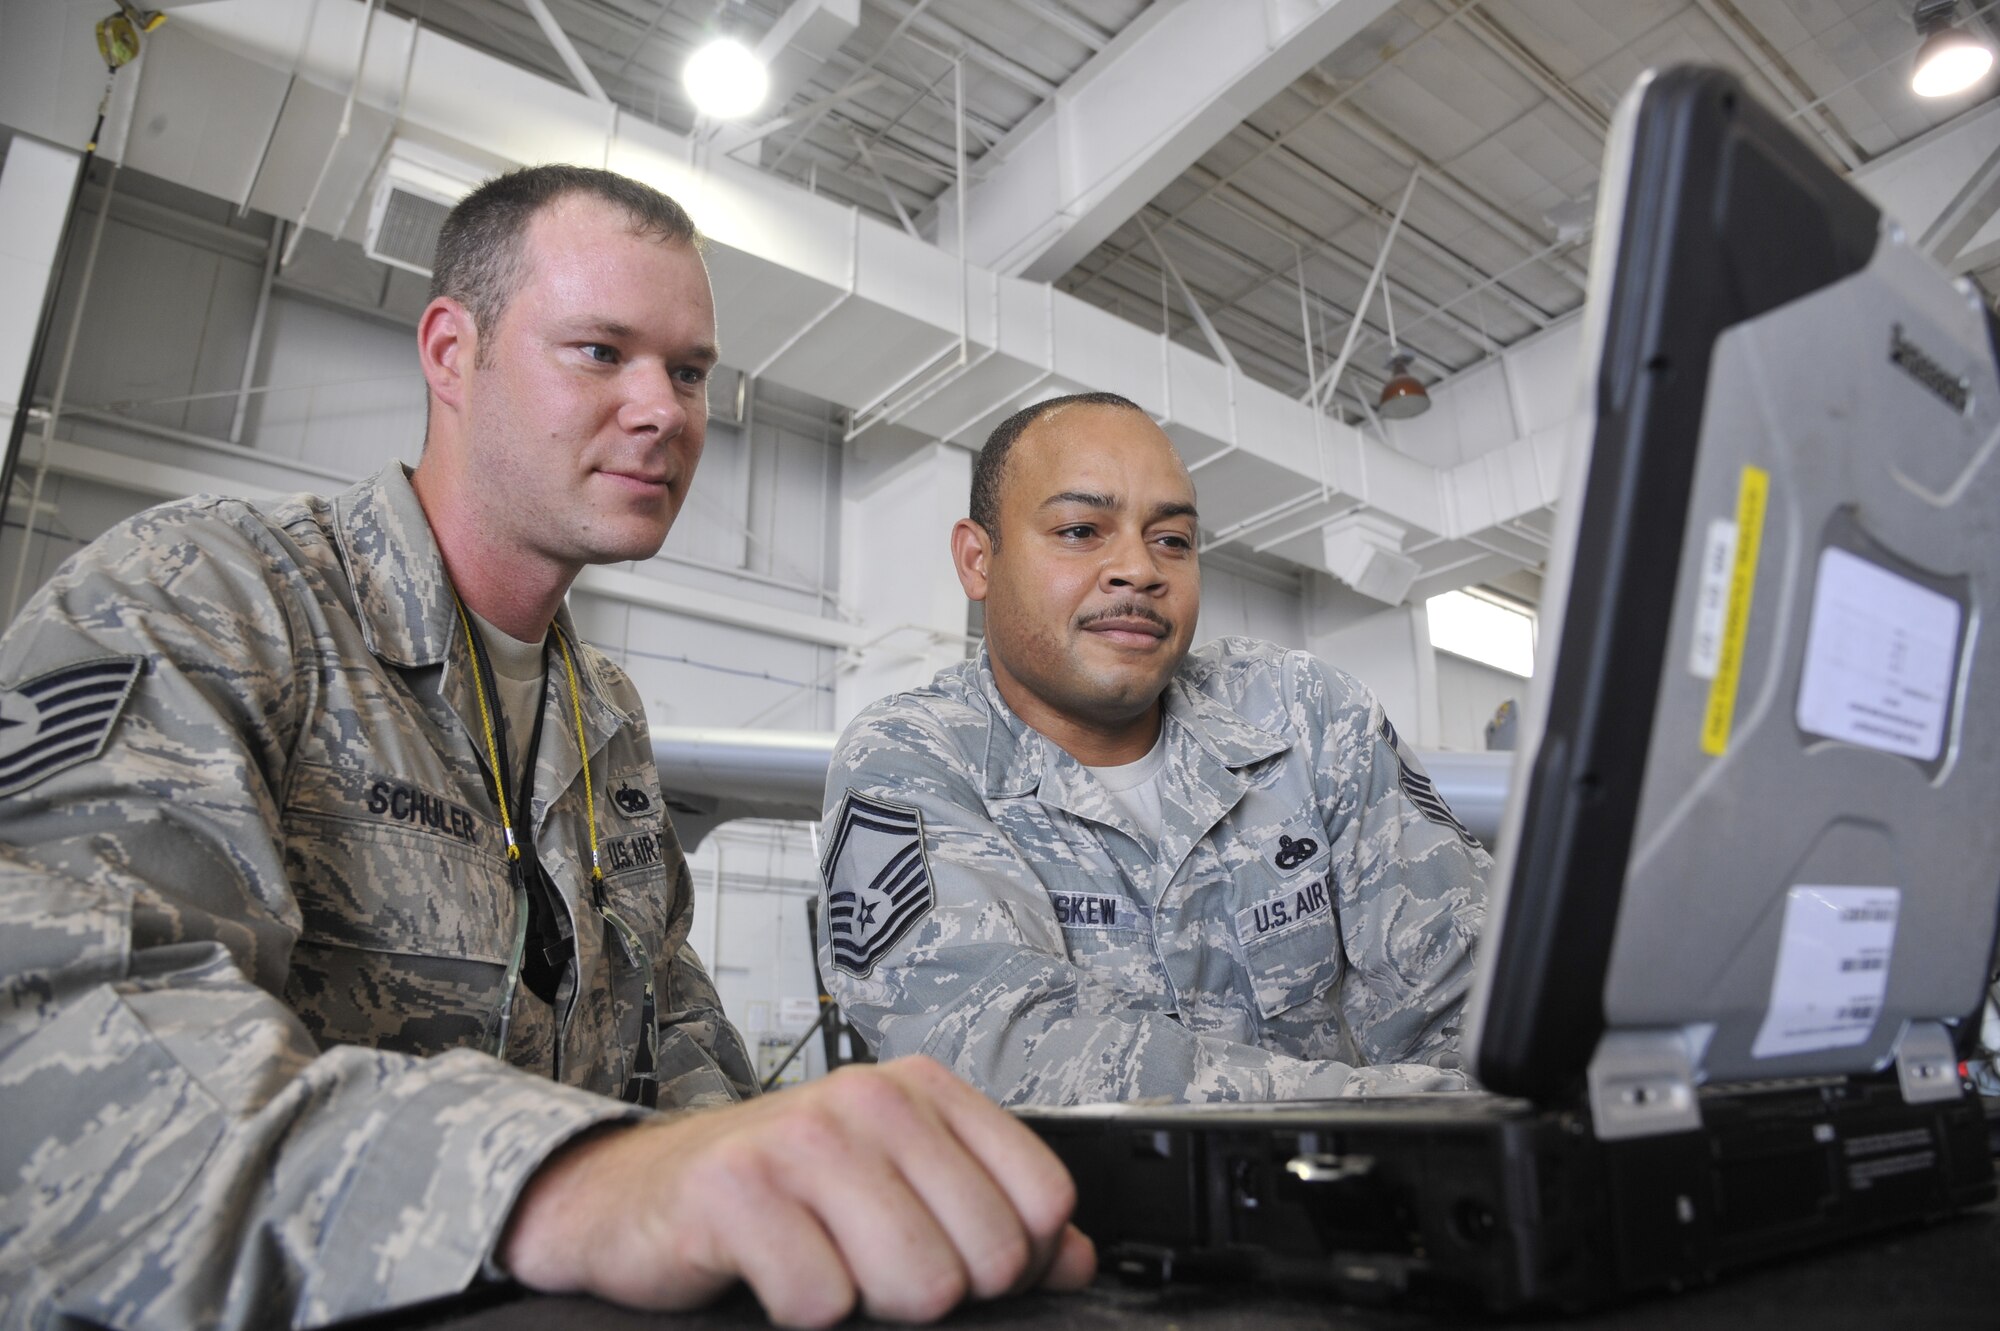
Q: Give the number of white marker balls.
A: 0